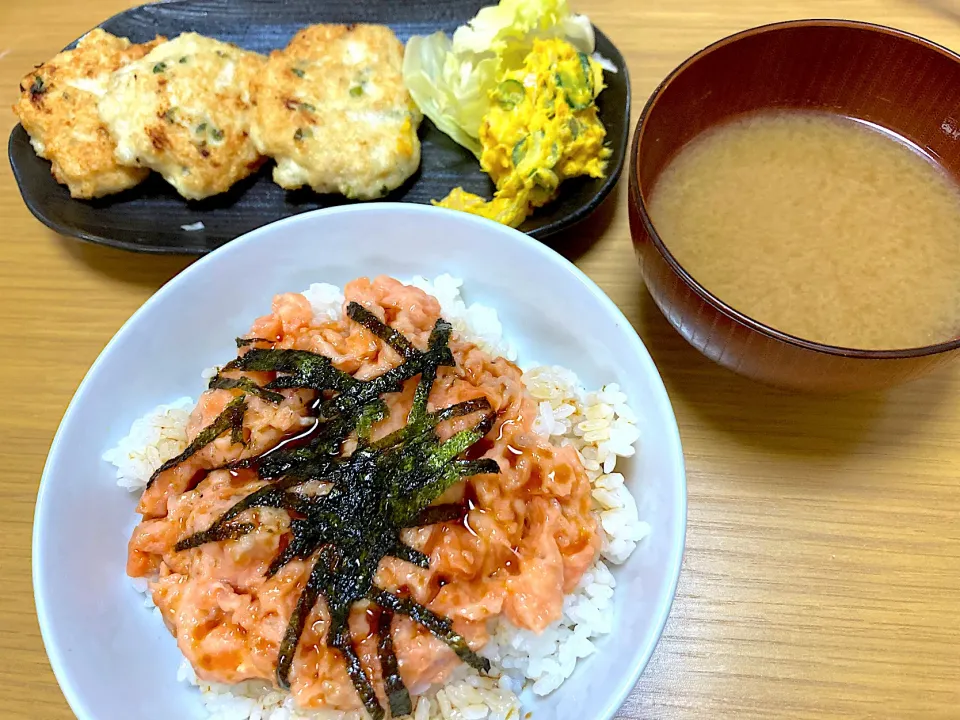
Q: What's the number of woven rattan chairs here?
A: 0